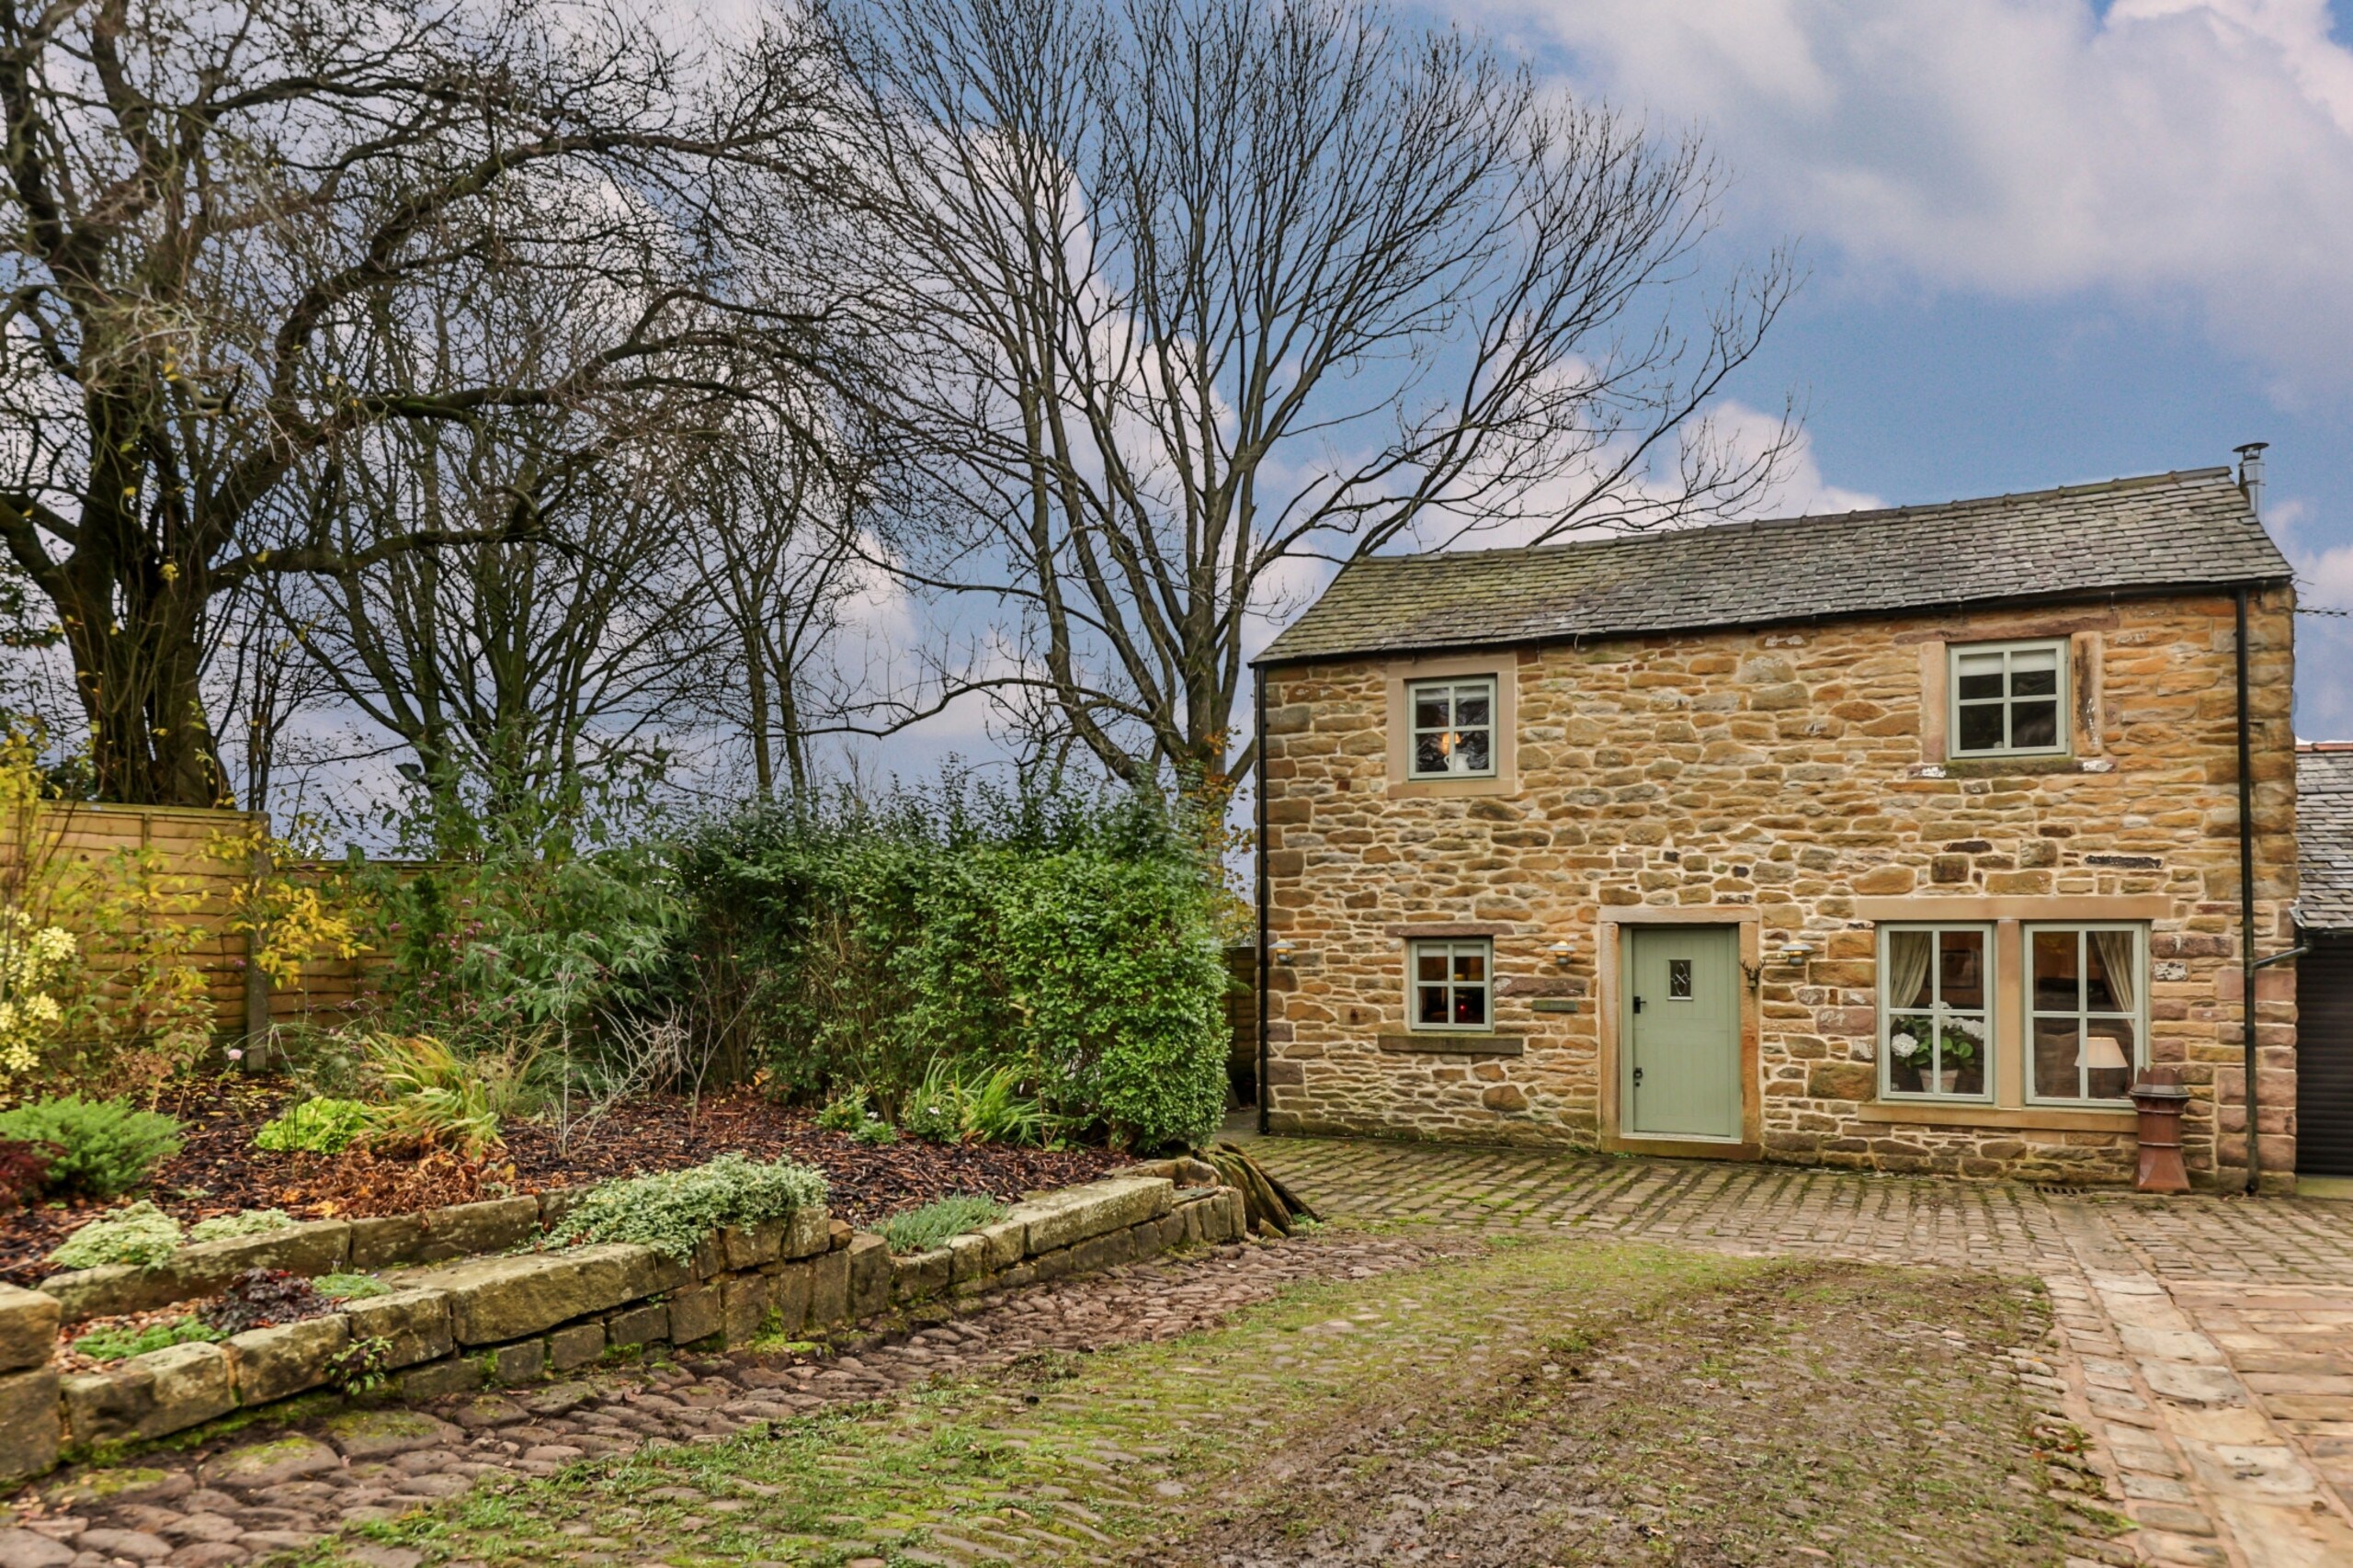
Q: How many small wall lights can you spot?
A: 3